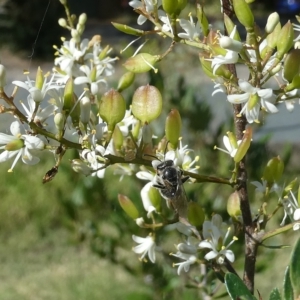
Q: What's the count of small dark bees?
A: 1